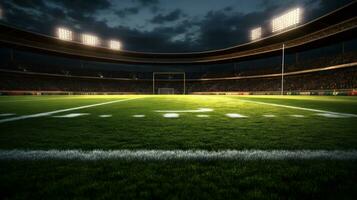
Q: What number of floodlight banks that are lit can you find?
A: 5